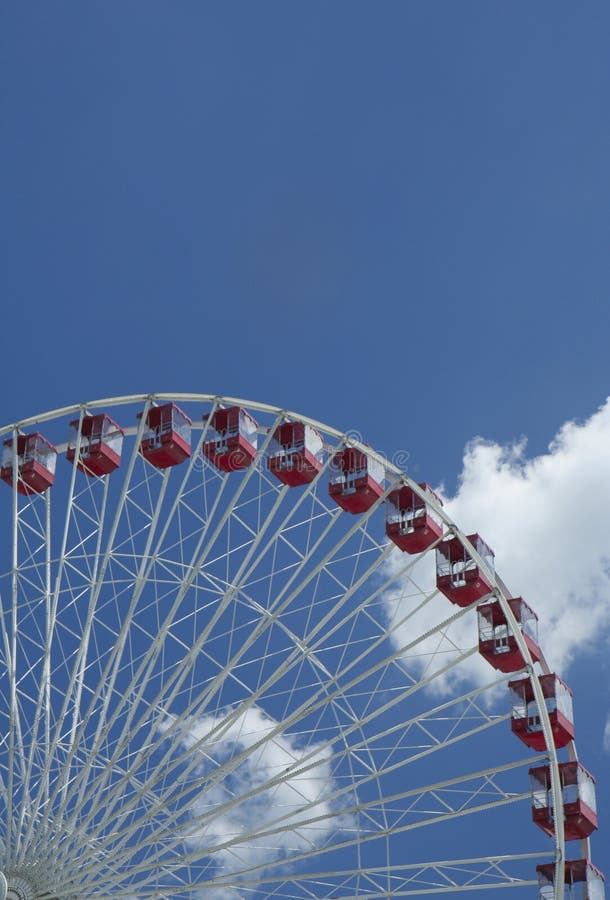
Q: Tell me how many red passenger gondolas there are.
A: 12